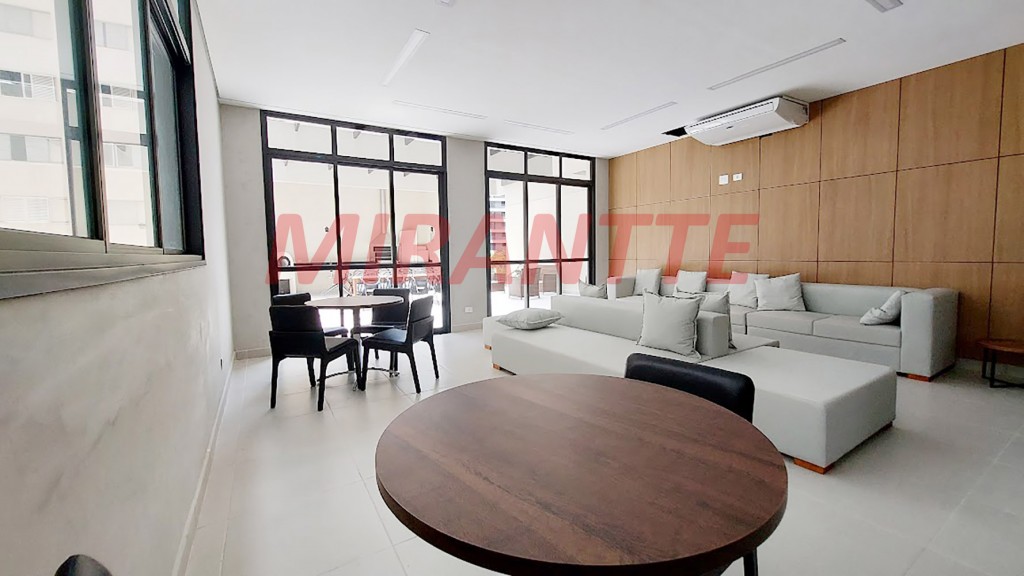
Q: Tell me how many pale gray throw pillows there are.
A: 9